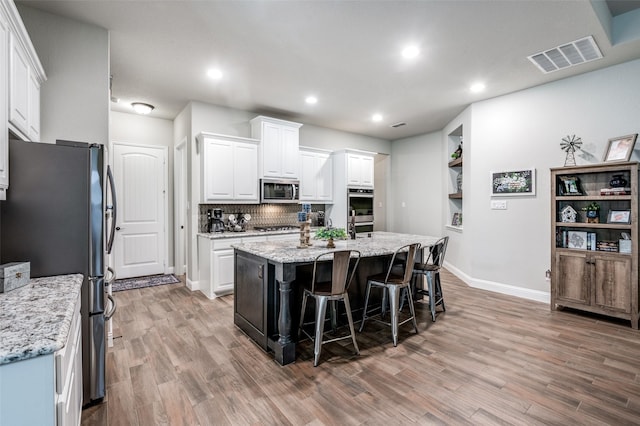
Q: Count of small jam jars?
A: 0